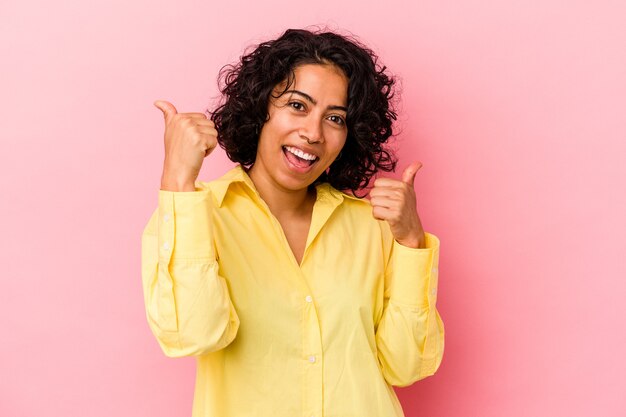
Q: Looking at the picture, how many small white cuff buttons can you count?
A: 4